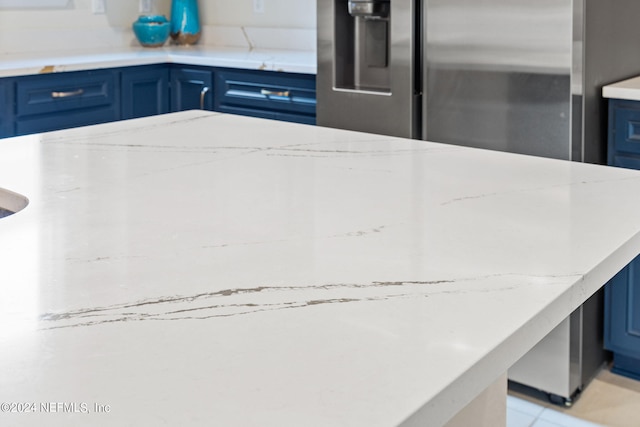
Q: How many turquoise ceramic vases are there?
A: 2